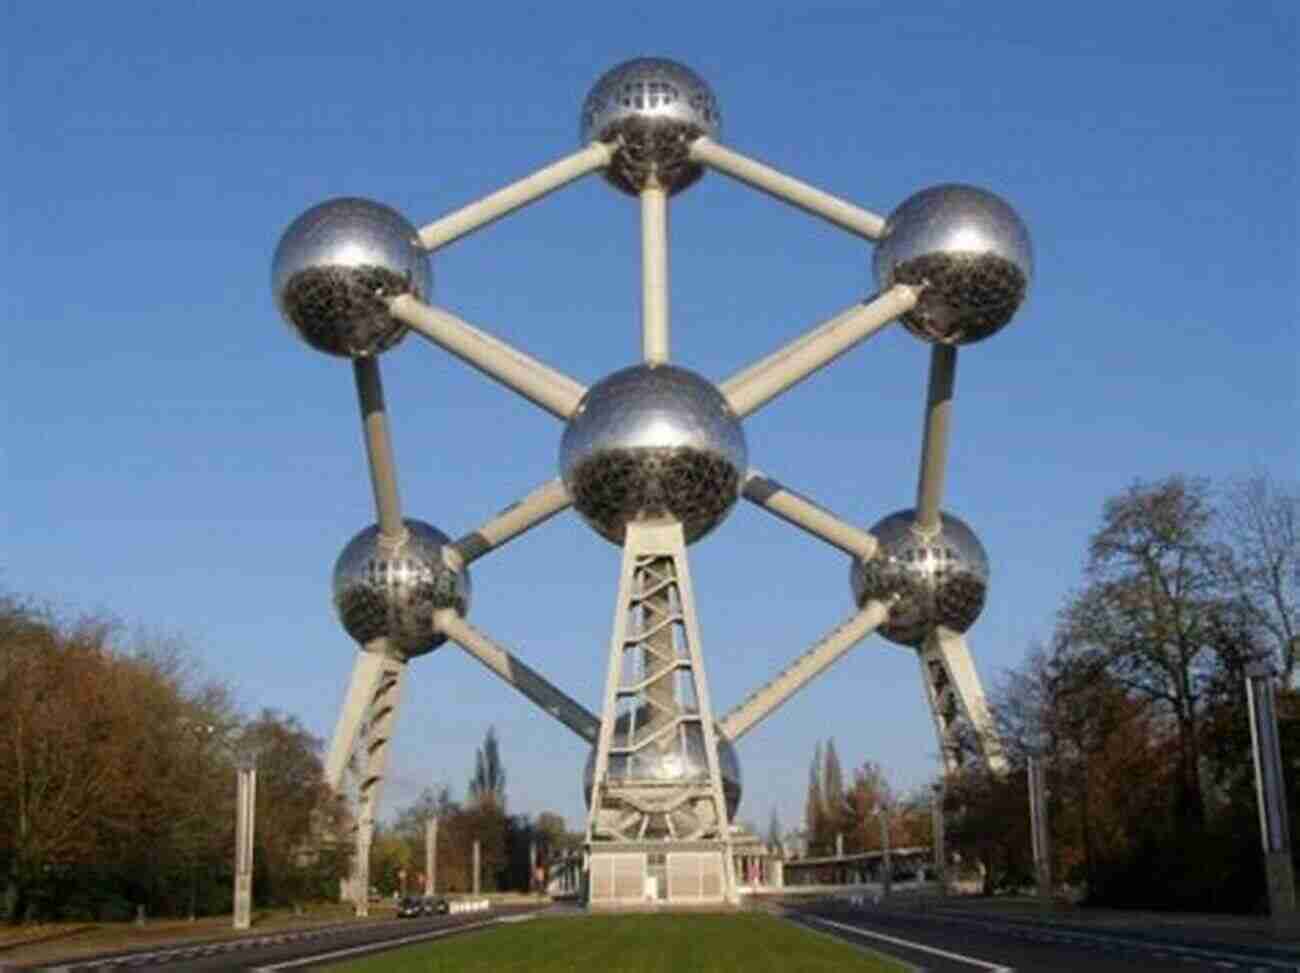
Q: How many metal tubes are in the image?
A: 12